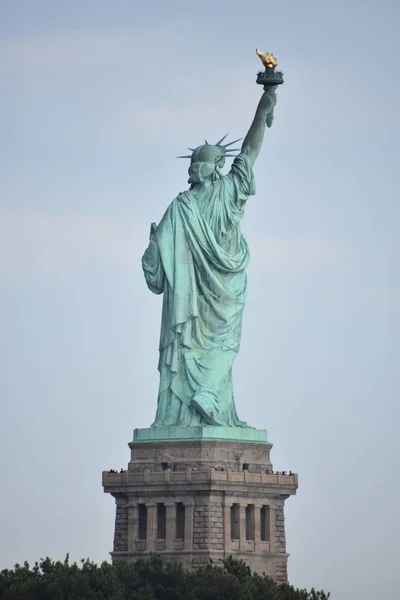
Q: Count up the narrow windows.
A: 6